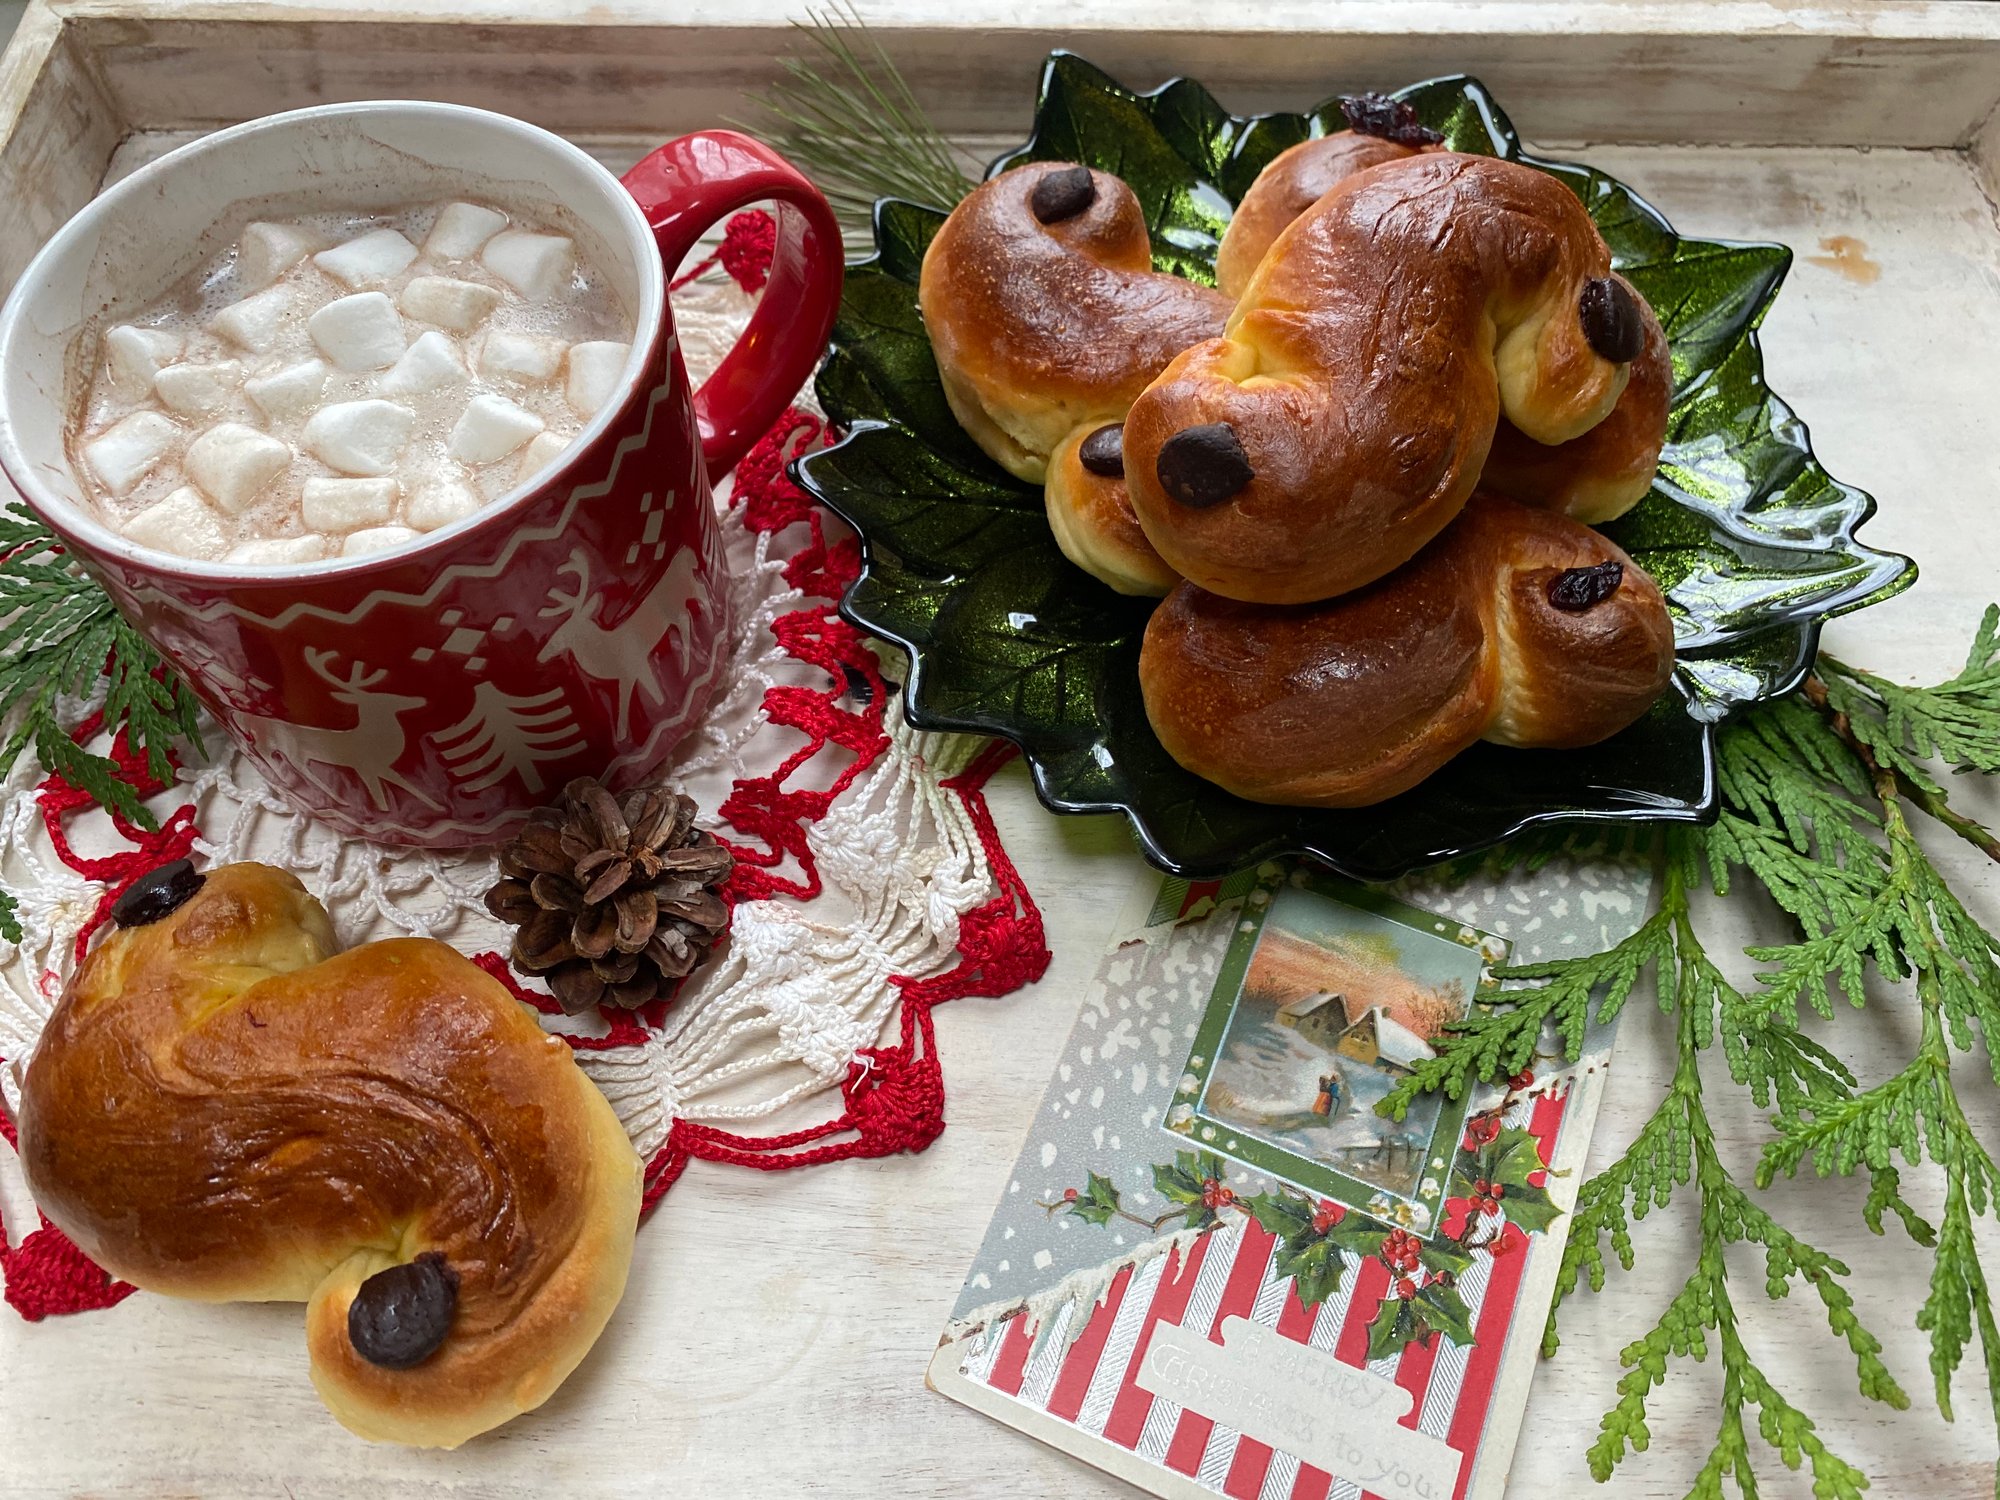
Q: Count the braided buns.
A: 5